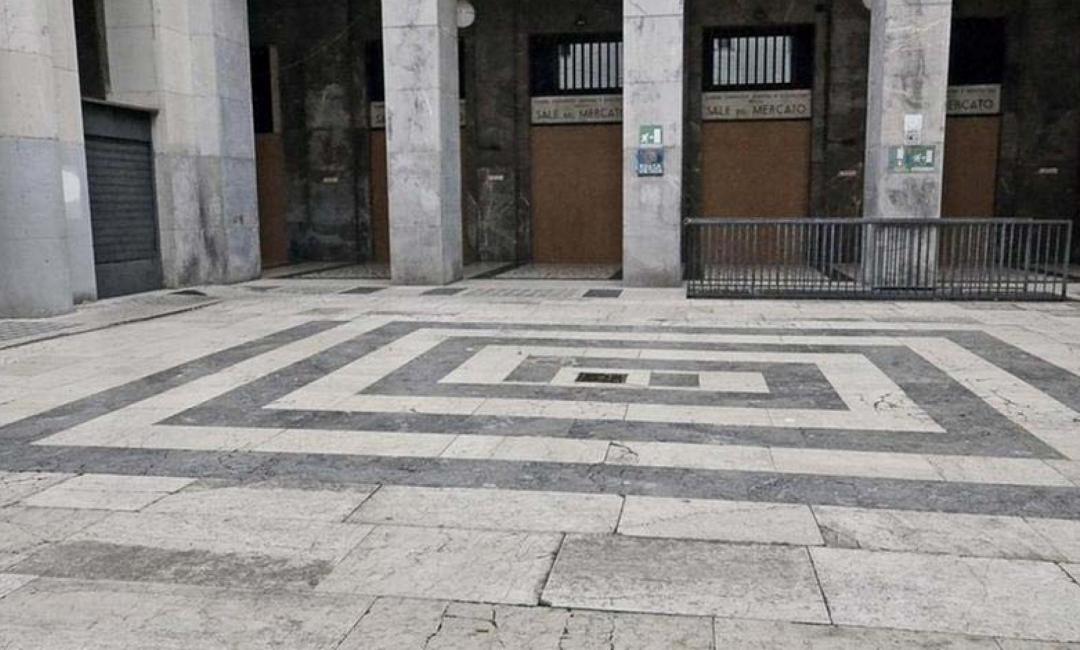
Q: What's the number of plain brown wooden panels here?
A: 5